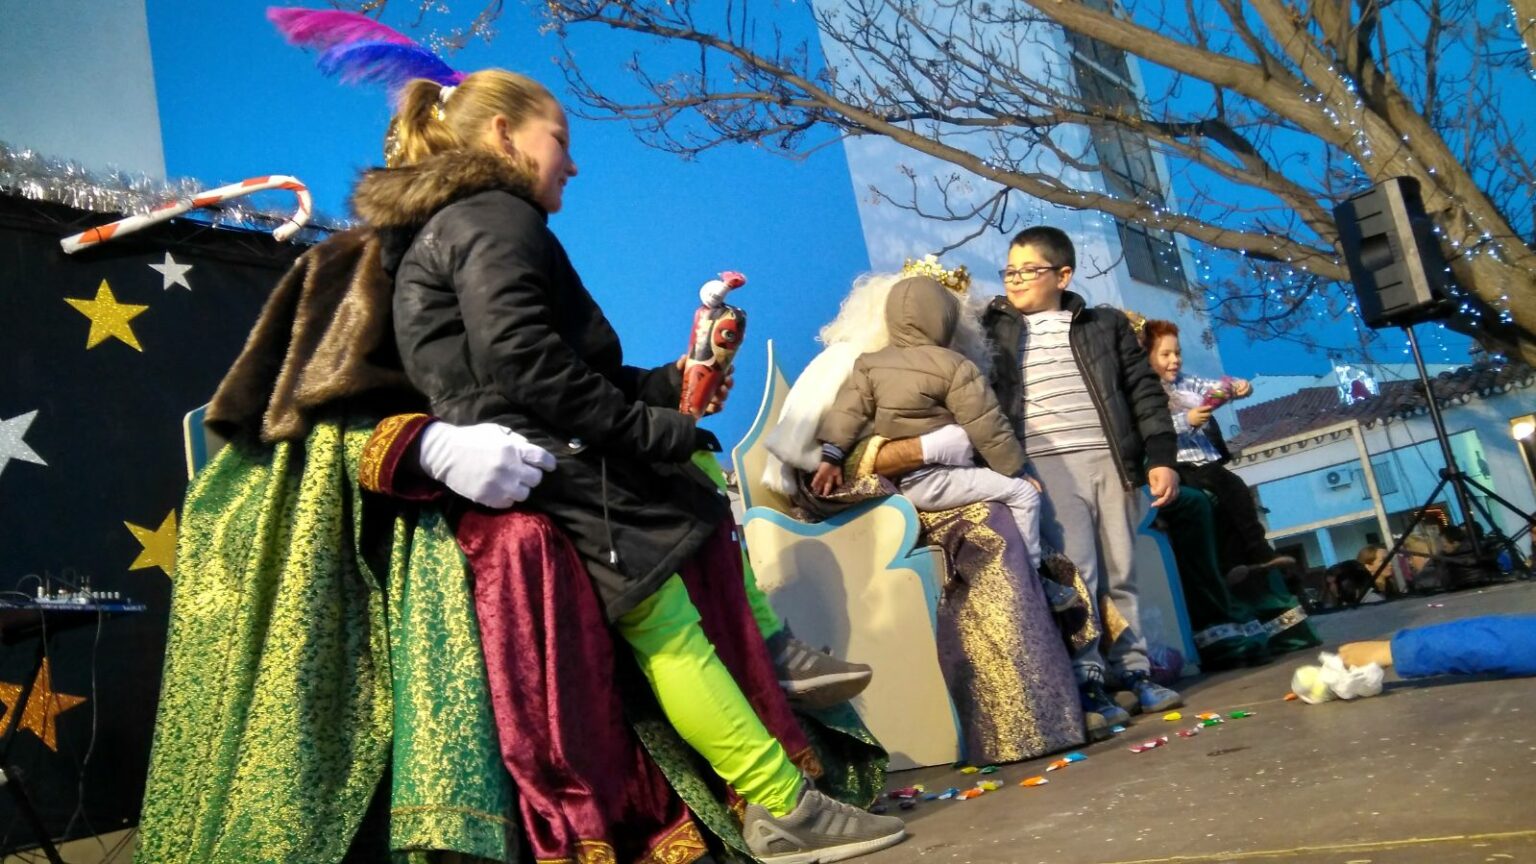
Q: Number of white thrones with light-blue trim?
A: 3